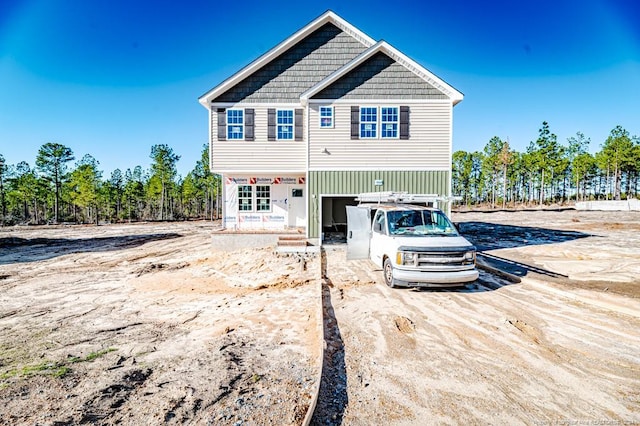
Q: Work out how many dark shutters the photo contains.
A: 6